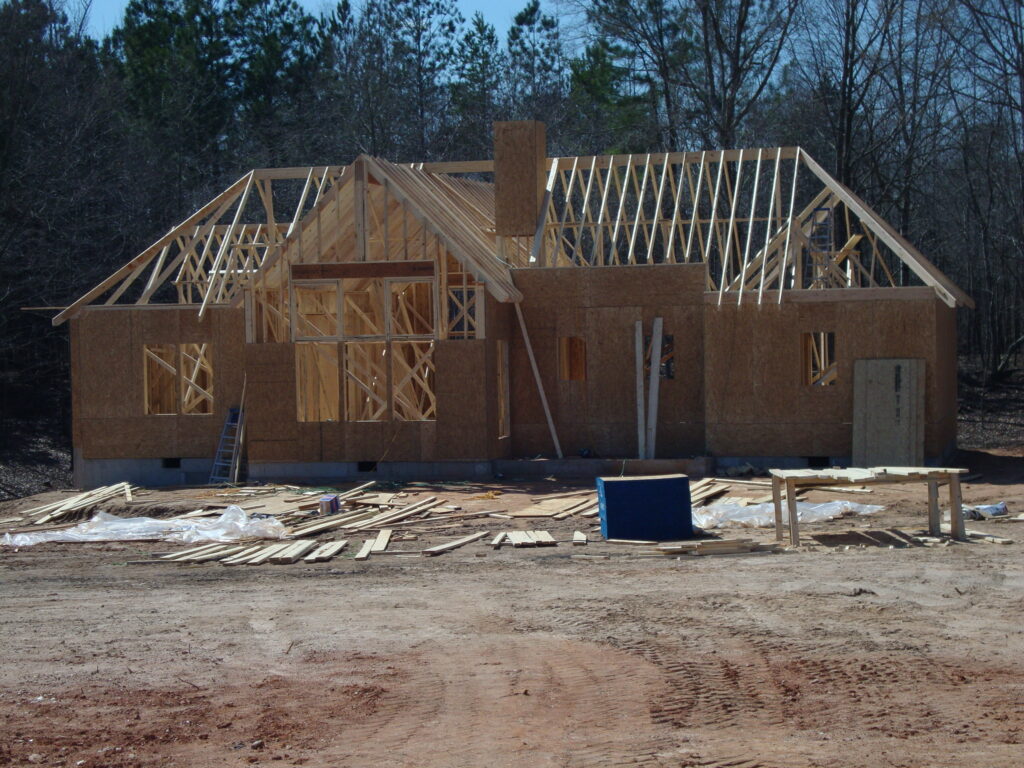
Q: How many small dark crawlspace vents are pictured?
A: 3